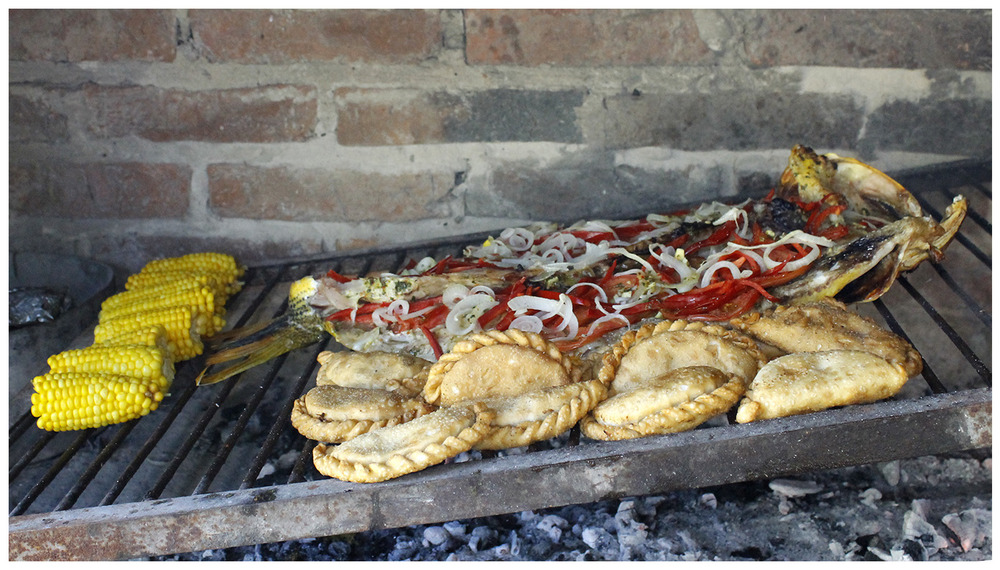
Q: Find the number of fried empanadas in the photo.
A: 9